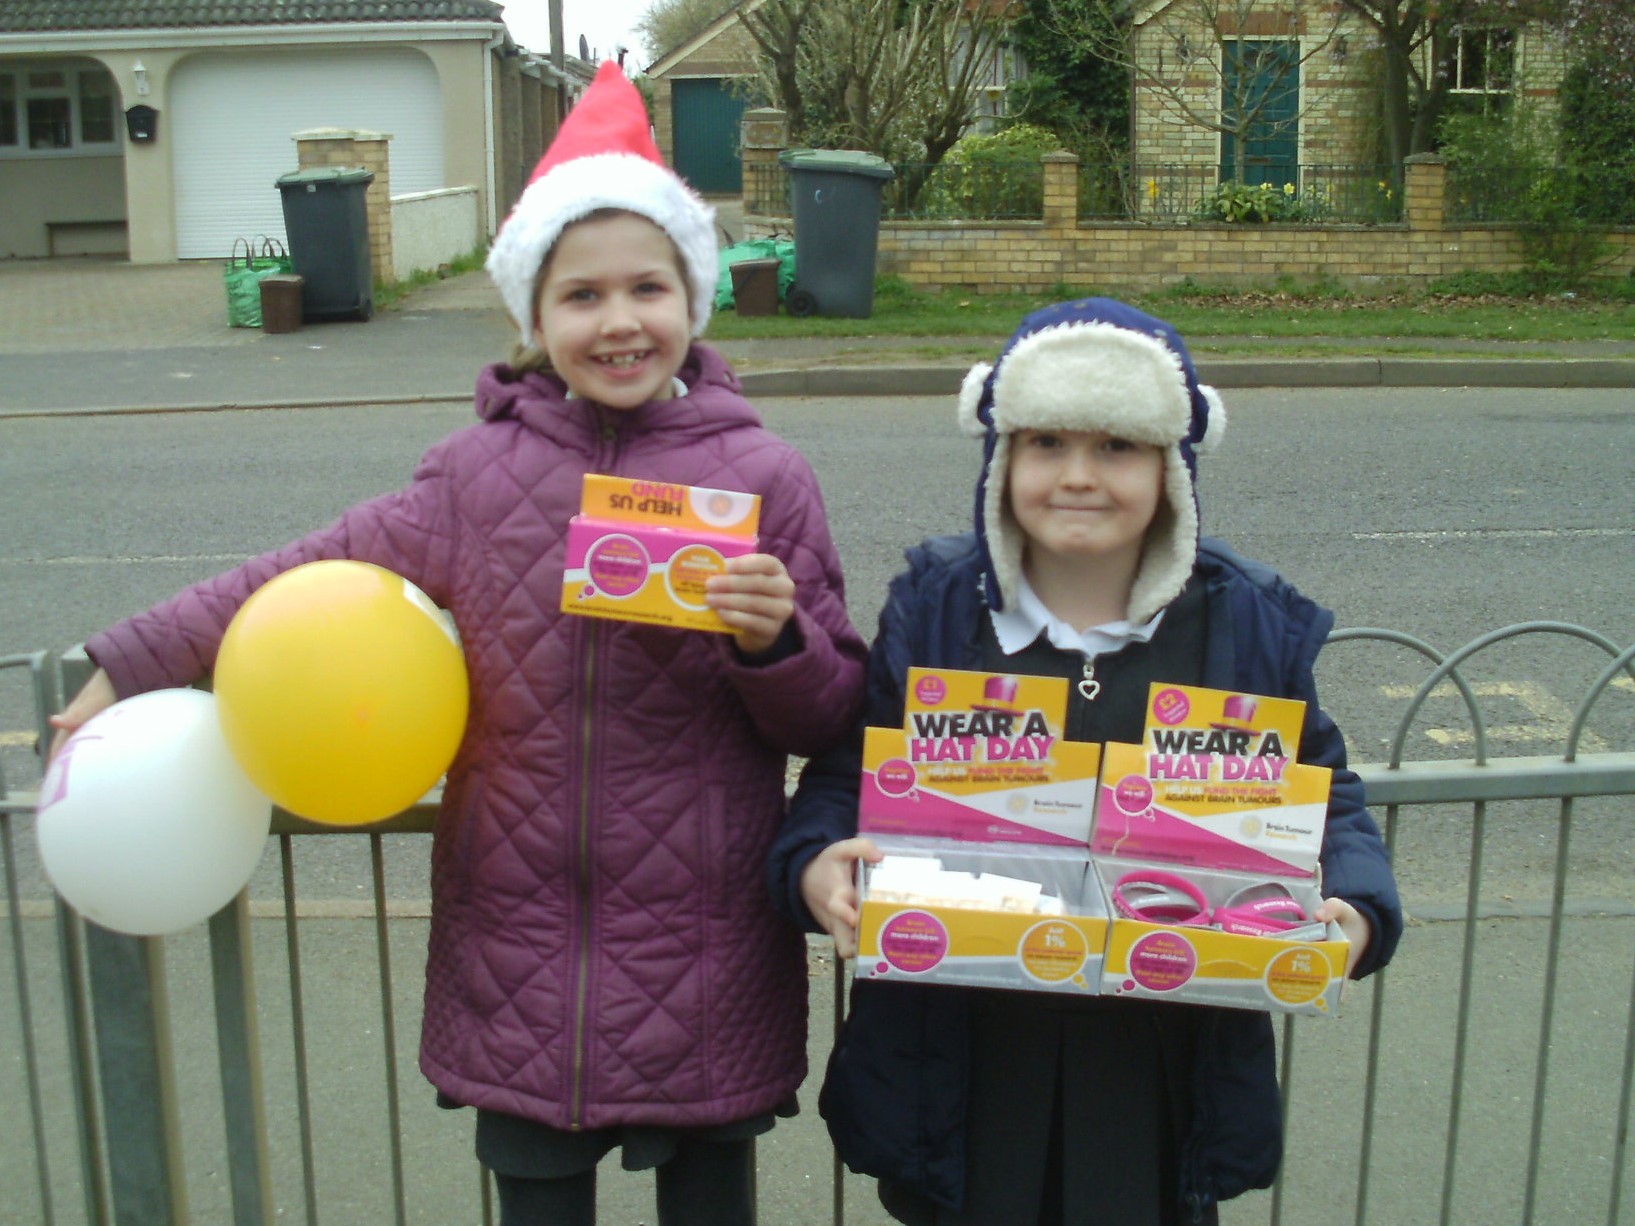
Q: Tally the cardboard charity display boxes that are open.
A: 2